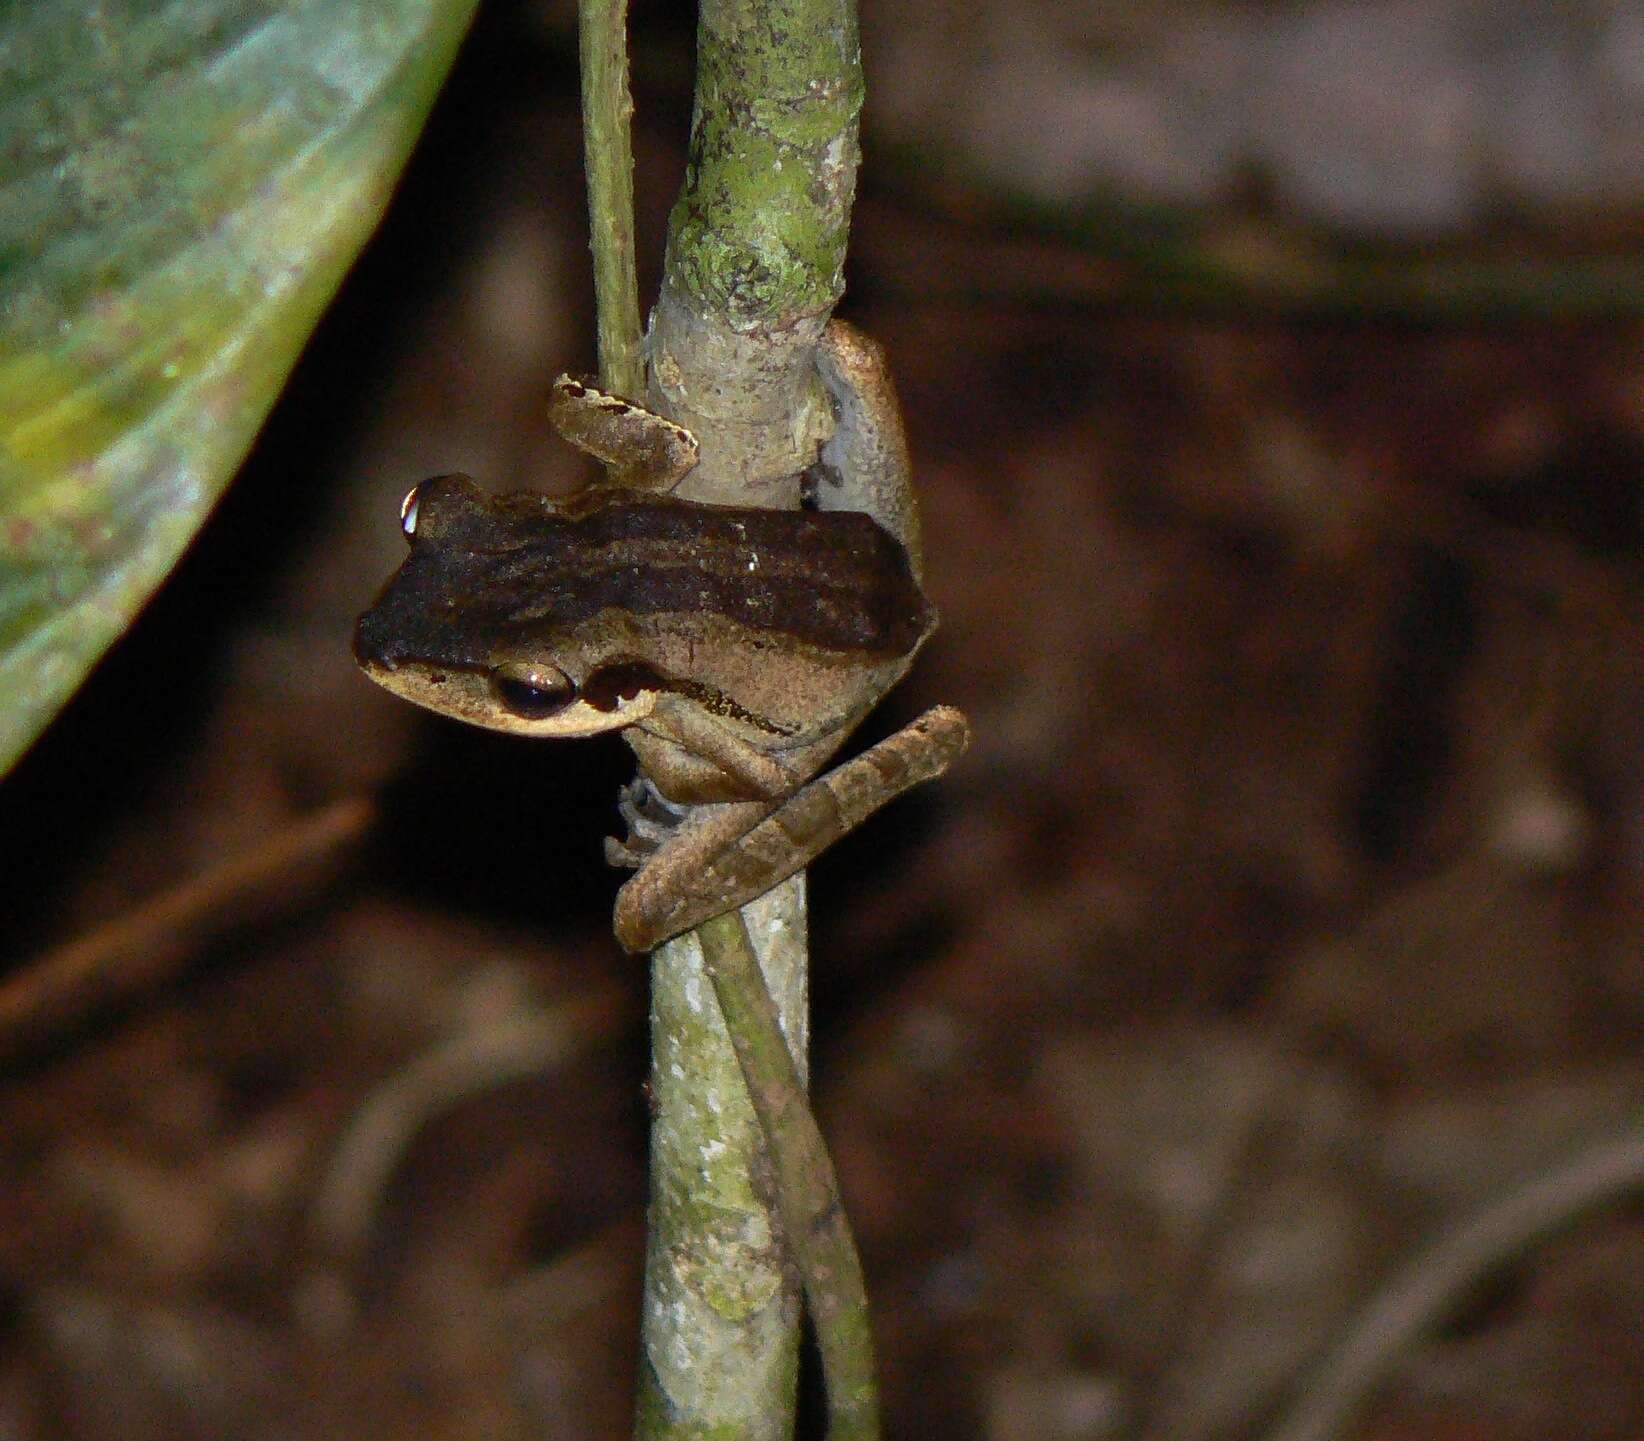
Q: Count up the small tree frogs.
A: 1